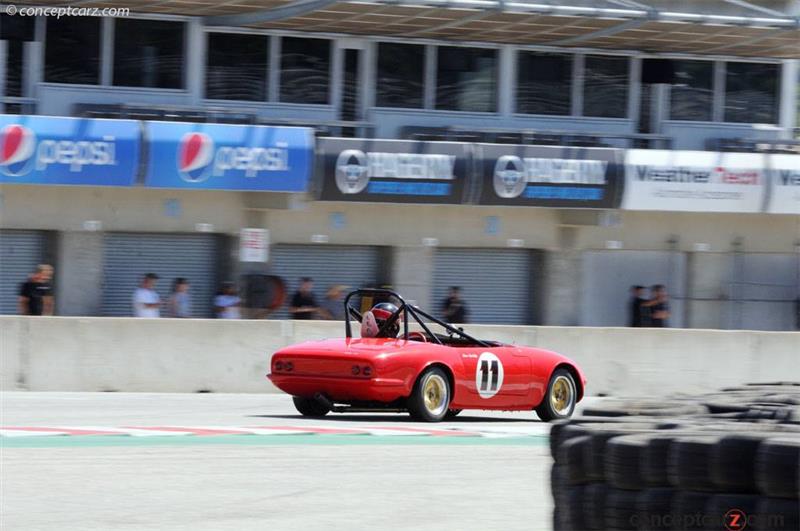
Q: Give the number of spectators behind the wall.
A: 9